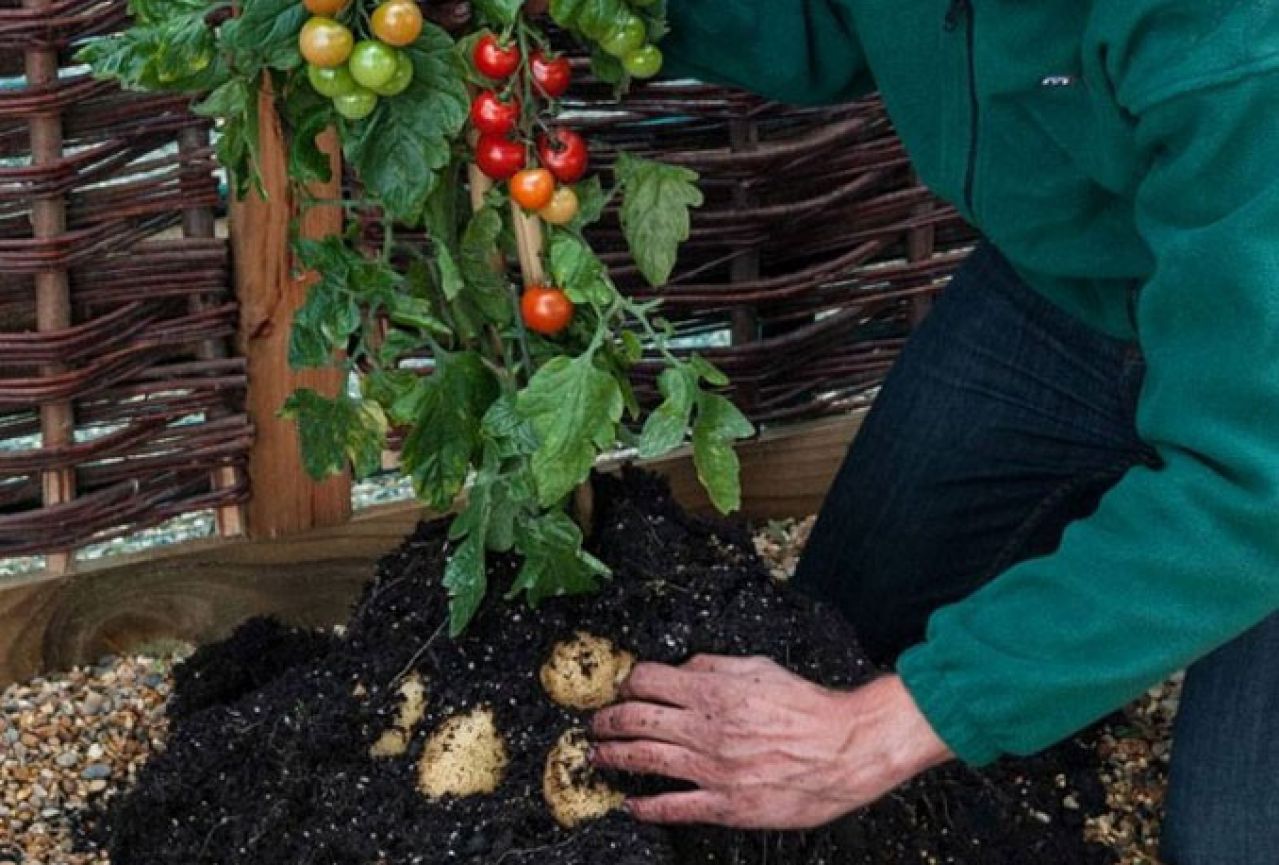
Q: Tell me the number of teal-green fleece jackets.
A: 1